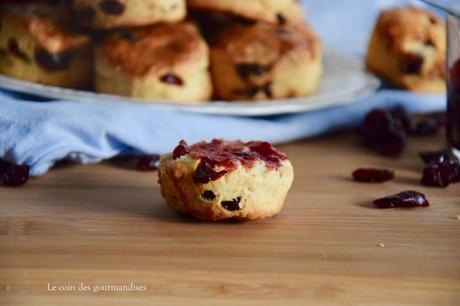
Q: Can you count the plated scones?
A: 5